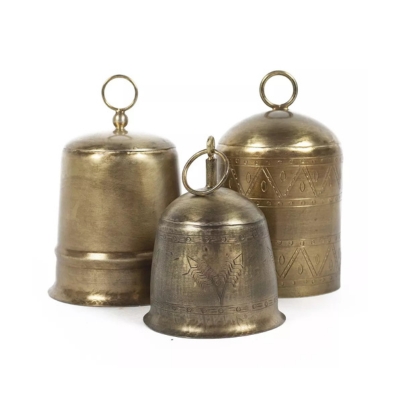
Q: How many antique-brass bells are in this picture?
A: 3